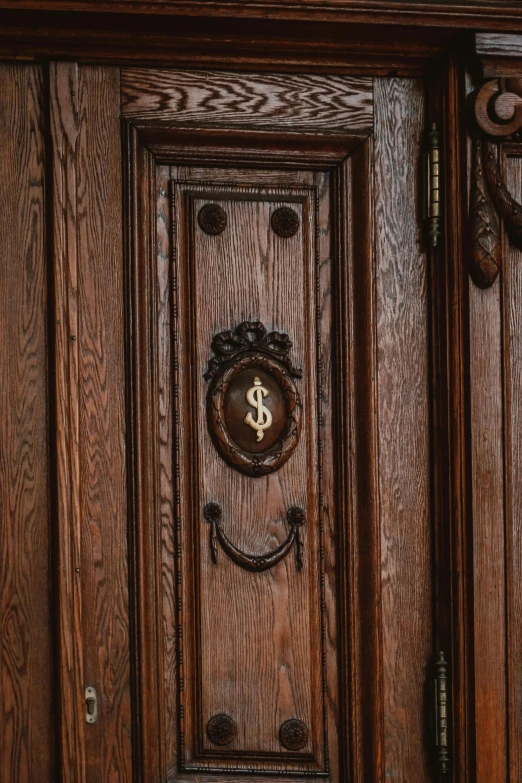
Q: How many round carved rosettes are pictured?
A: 6